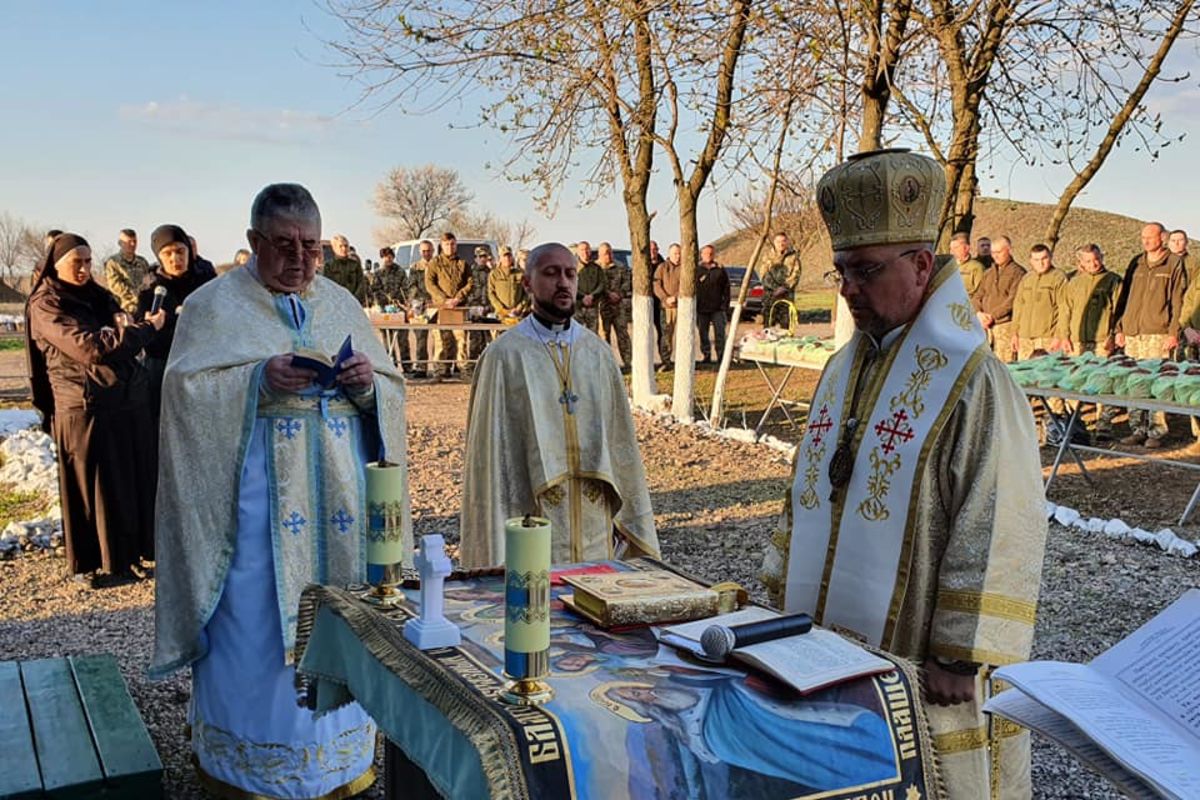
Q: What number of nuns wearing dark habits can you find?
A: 2